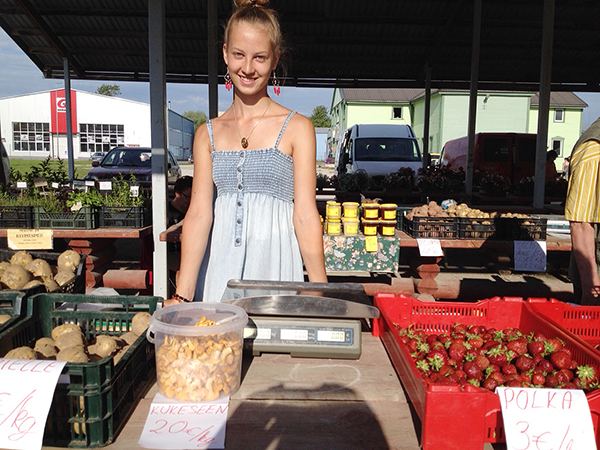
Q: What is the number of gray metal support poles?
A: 6